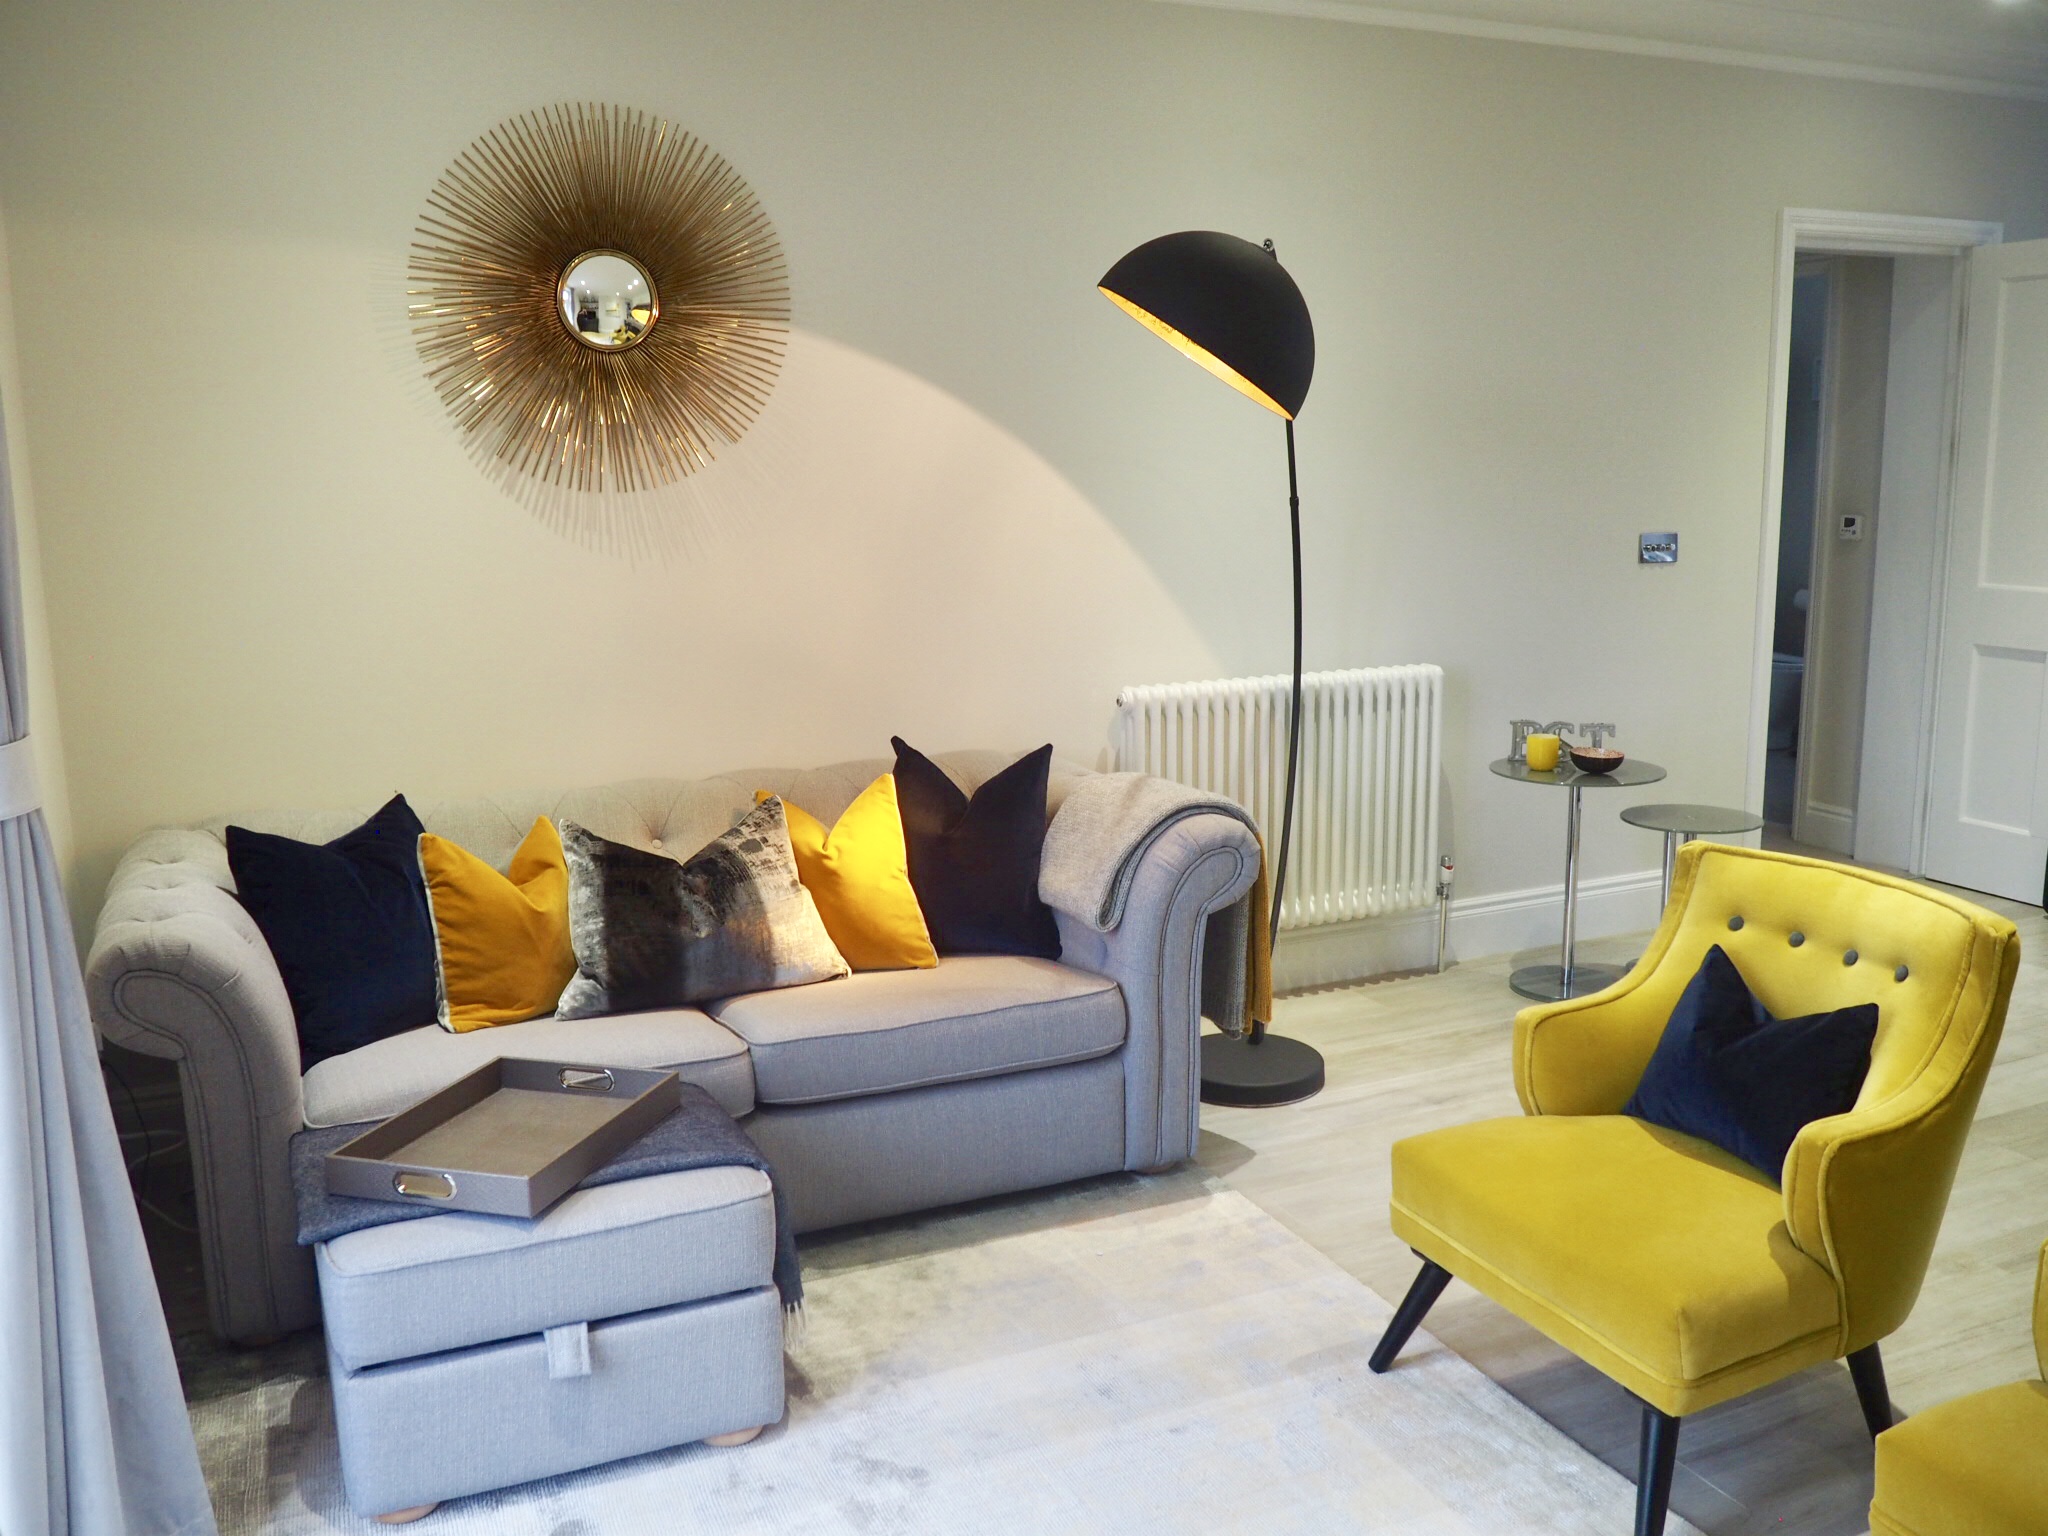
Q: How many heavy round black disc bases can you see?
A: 1